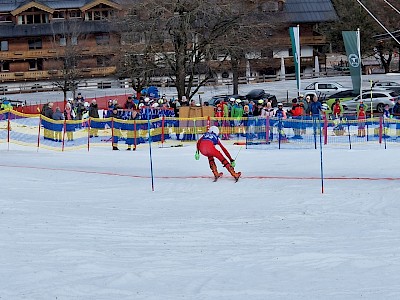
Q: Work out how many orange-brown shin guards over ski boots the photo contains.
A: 2